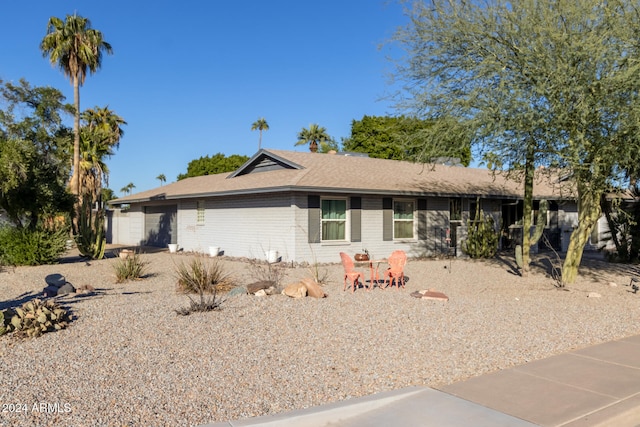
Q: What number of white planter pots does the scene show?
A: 3